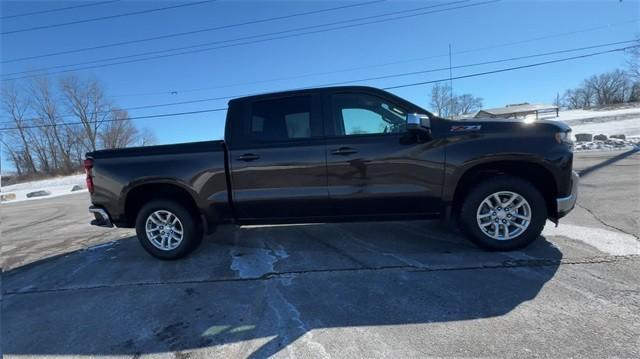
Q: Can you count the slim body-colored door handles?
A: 2